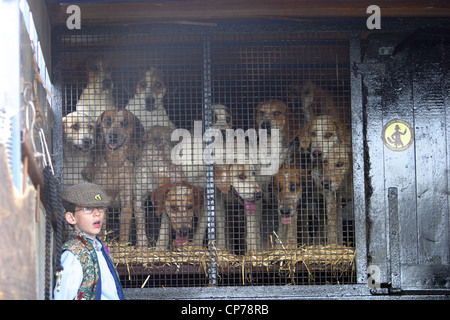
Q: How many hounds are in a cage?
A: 12